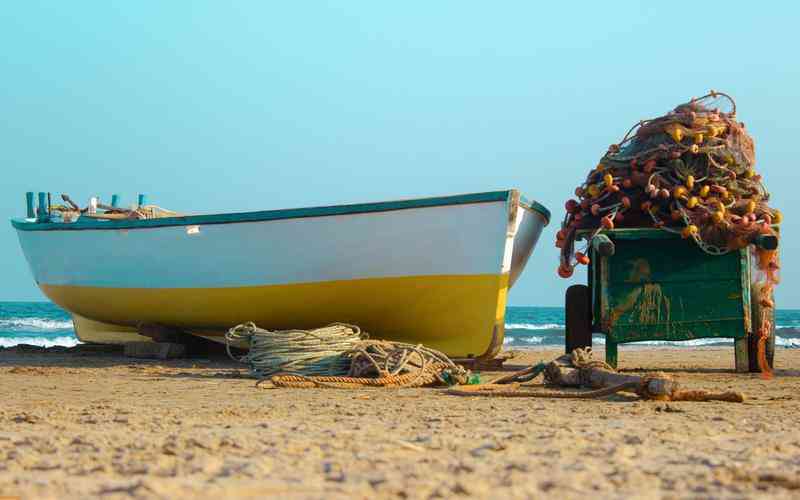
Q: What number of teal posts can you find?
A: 4